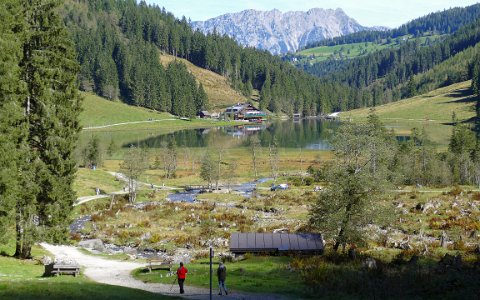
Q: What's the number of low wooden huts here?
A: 1